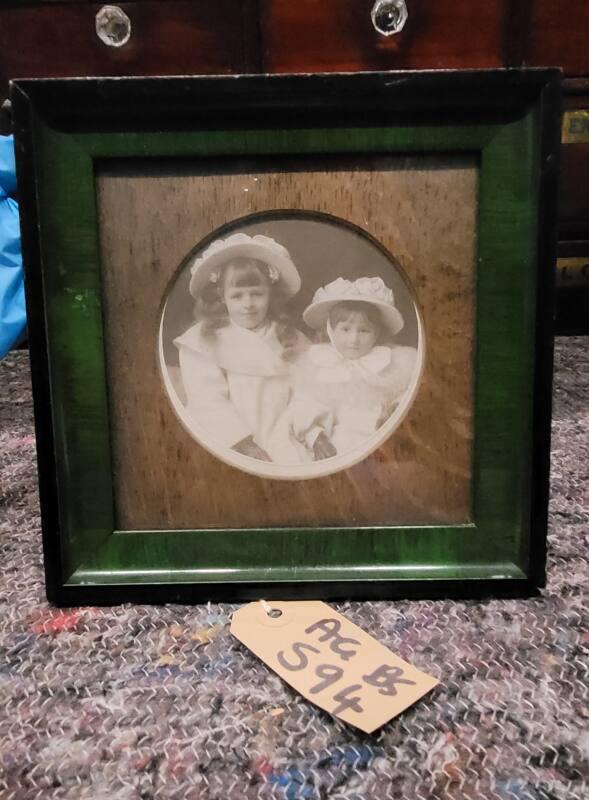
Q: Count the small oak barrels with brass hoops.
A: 0